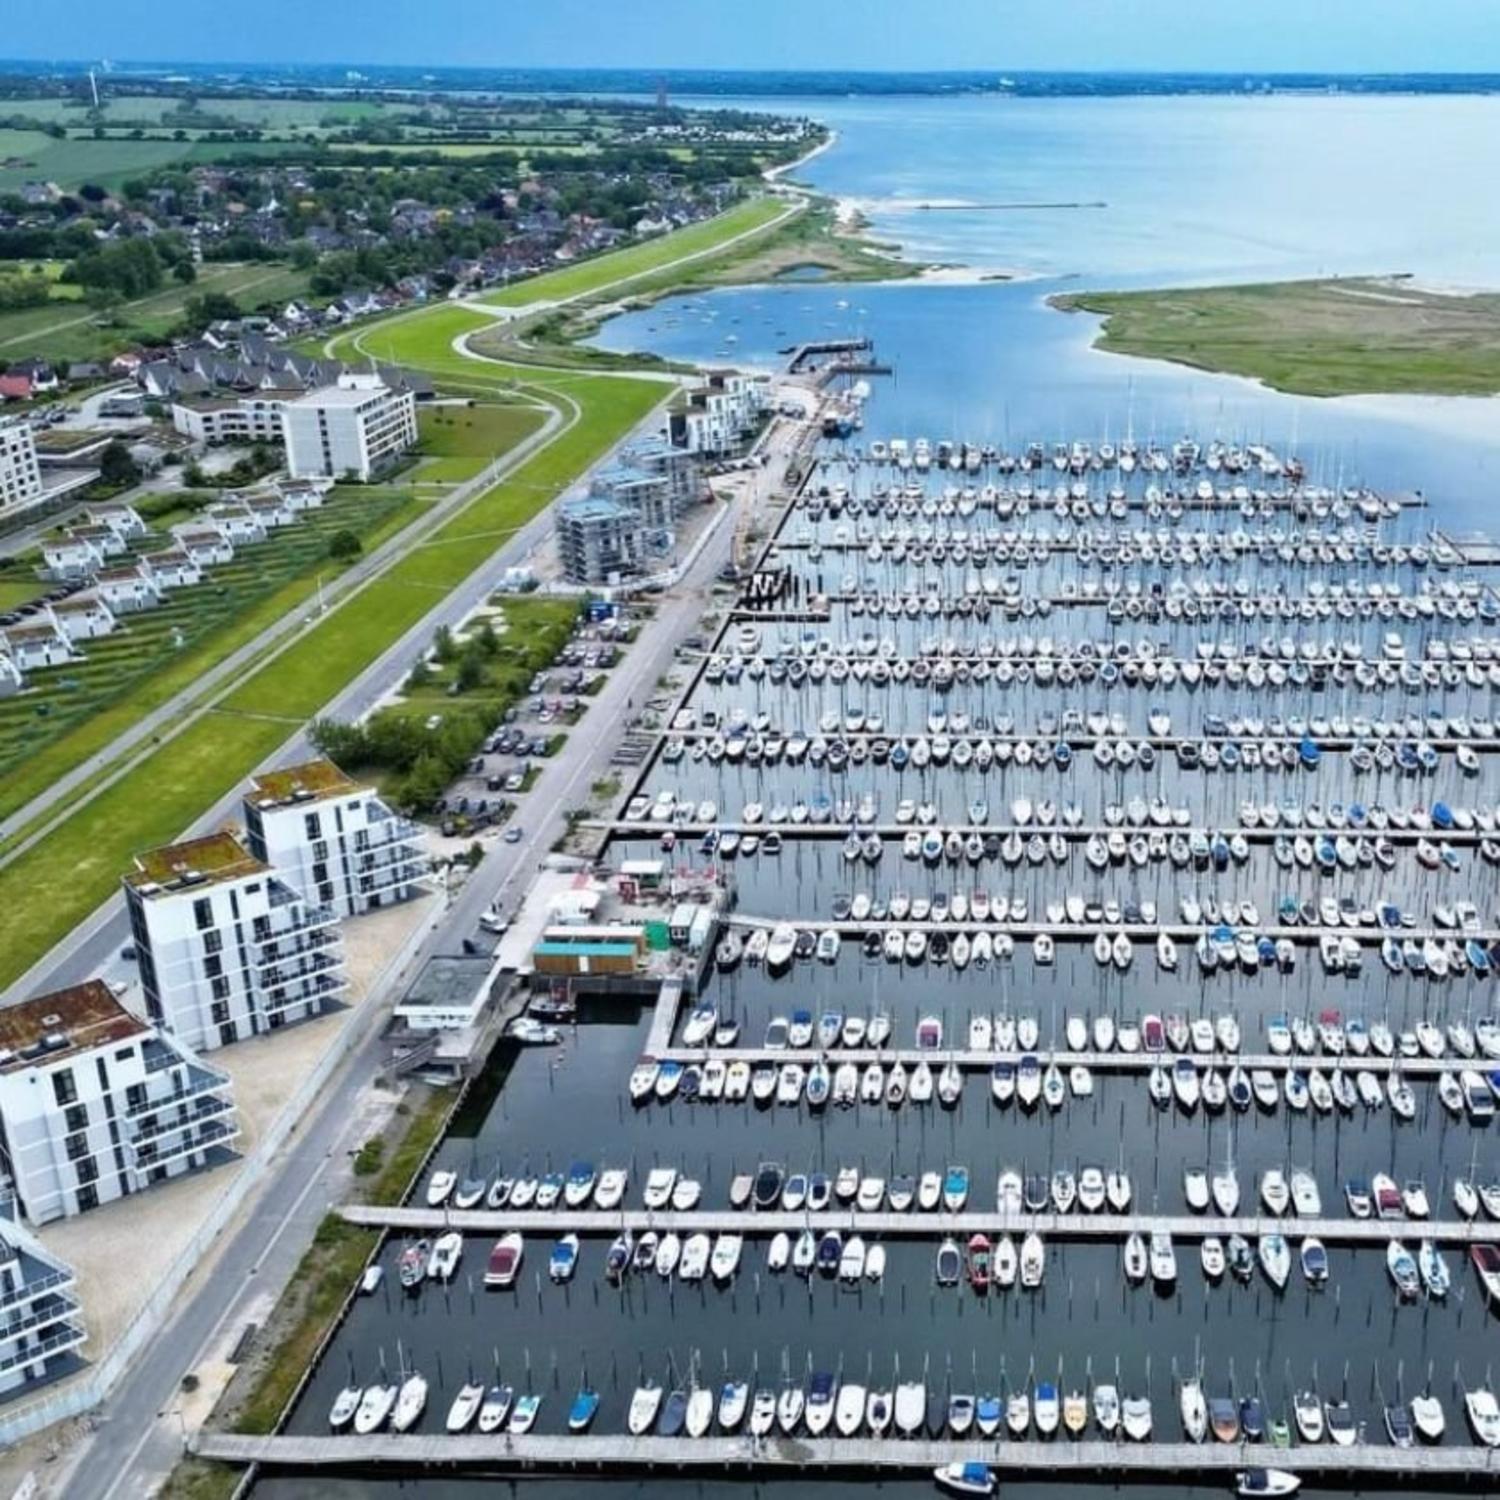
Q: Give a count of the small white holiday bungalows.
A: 12